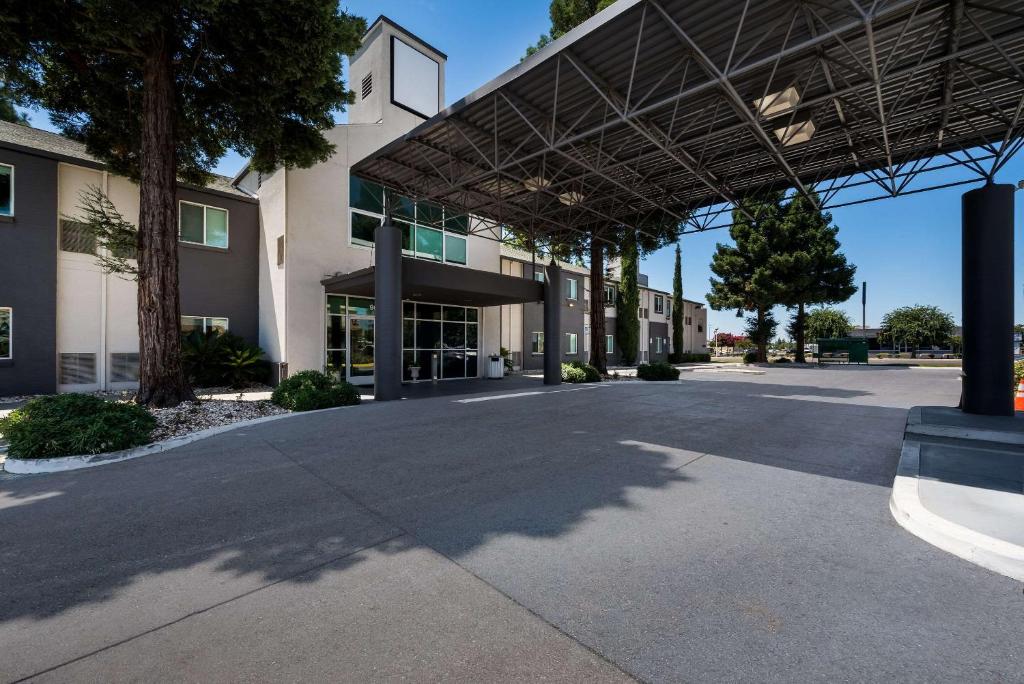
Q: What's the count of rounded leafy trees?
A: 2